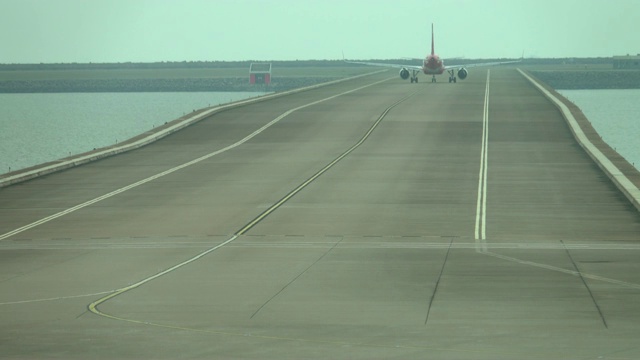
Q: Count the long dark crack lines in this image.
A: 3